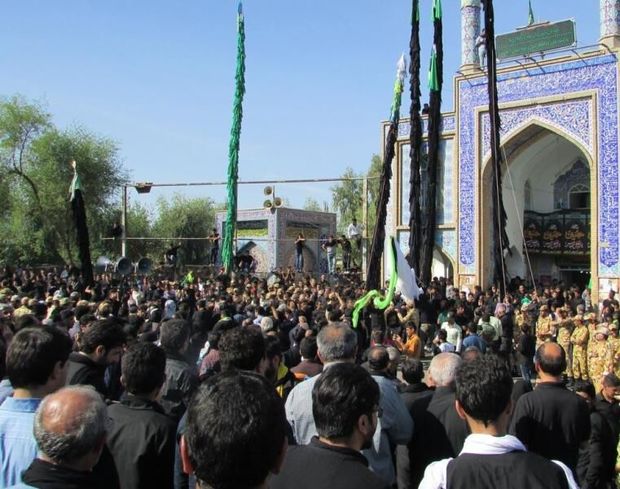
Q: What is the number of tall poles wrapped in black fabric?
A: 5